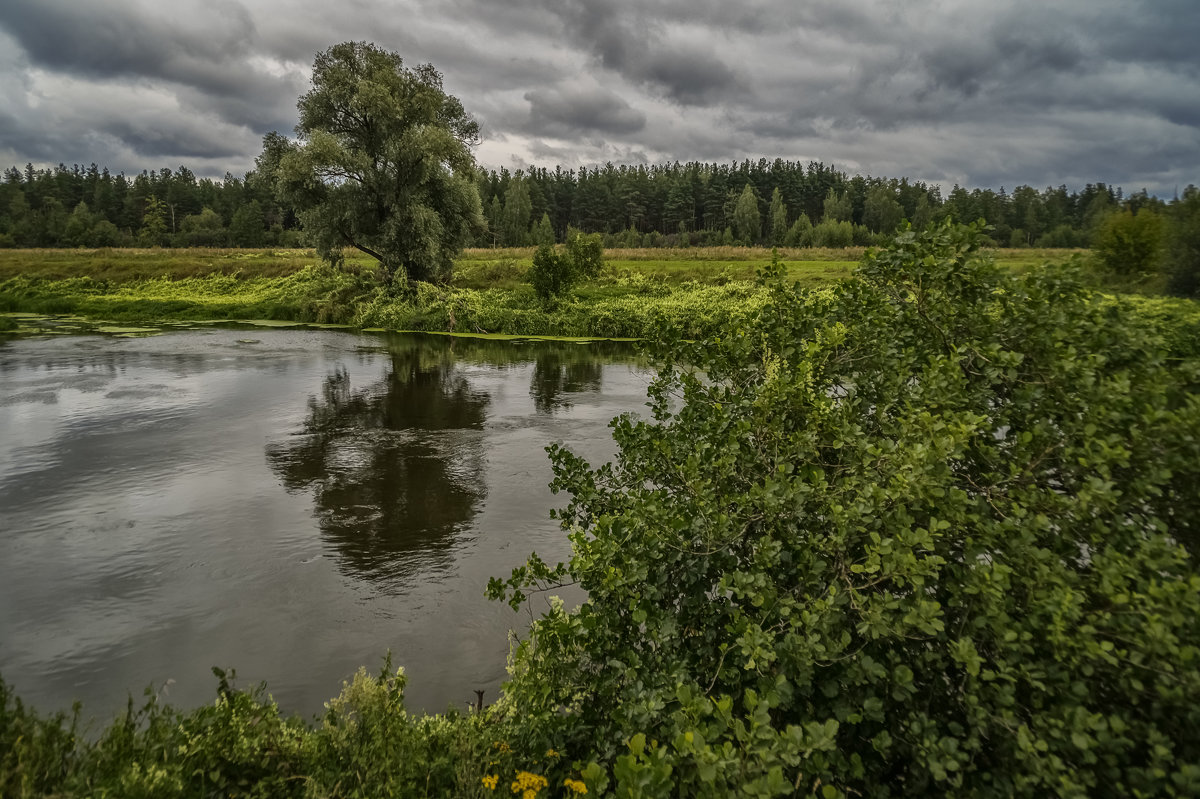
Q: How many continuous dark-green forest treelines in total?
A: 1